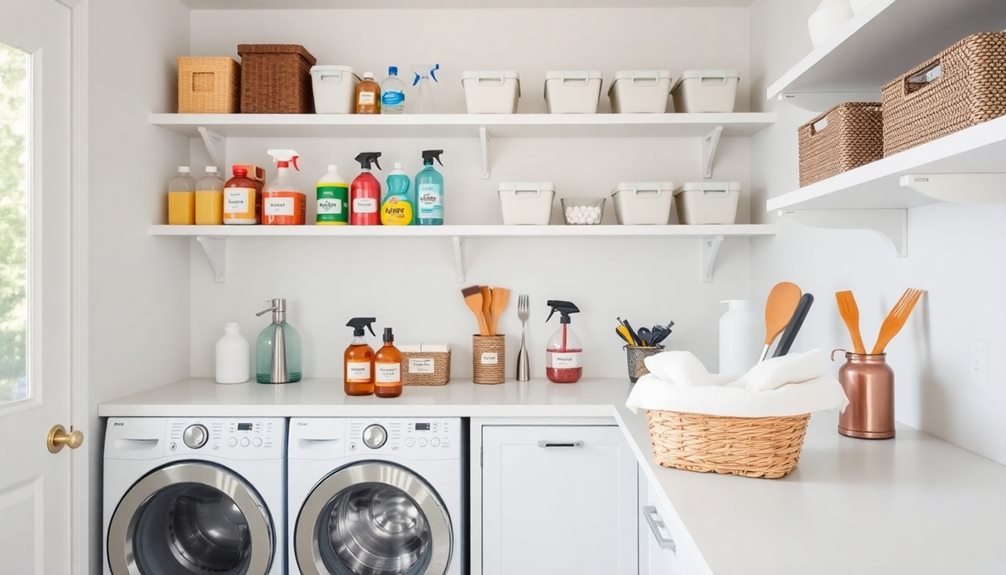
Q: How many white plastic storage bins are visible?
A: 8